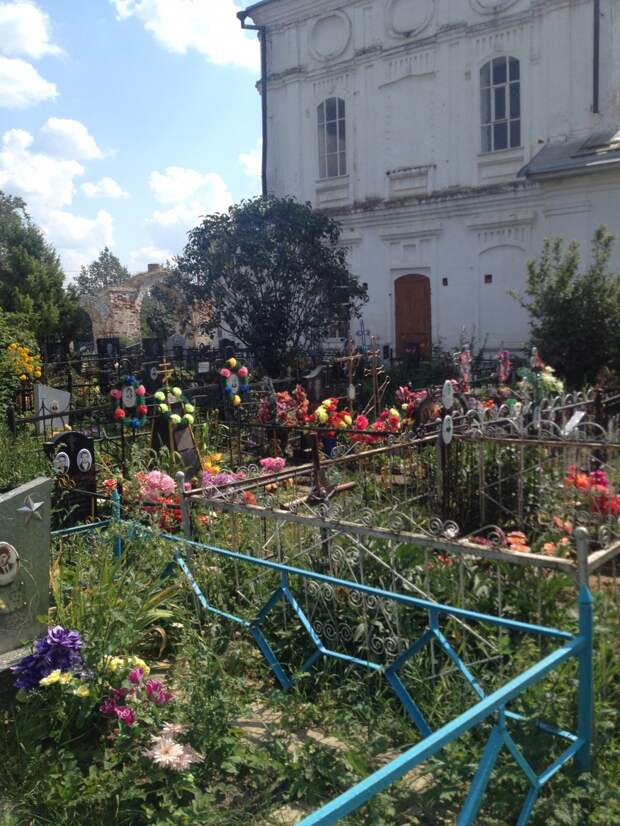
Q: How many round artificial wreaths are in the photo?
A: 3